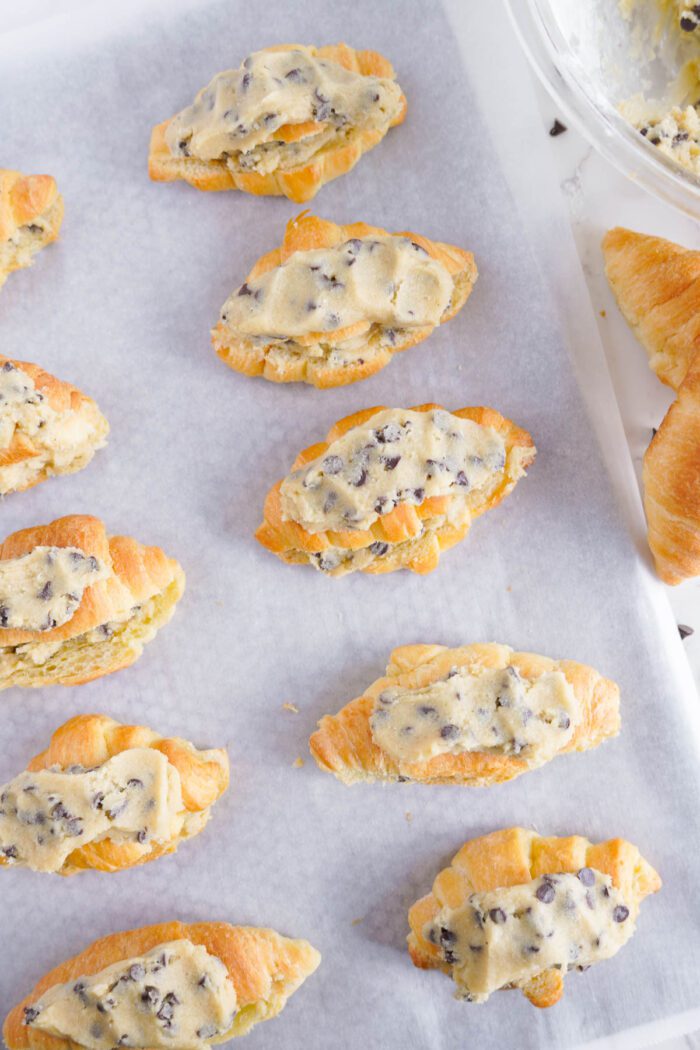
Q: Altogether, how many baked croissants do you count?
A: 12